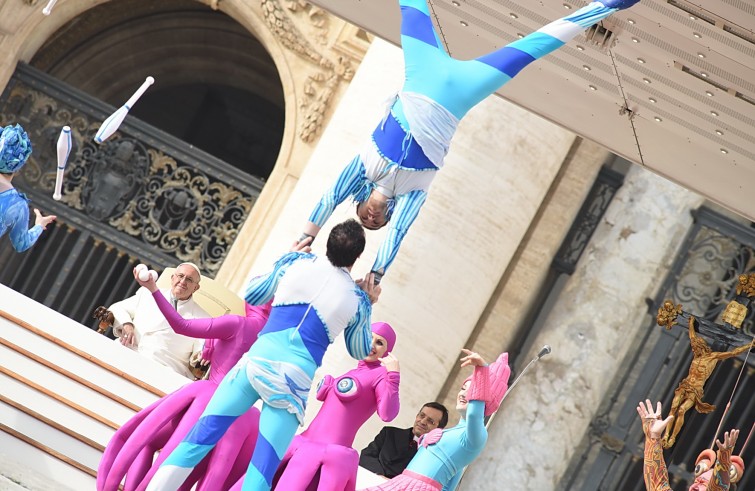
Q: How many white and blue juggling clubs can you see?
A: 3